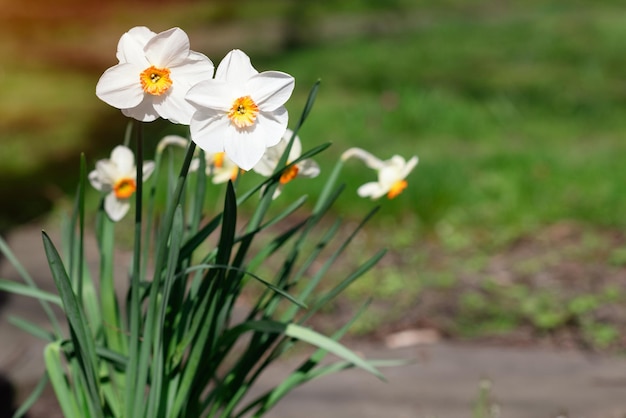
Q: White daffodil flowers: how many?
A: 6